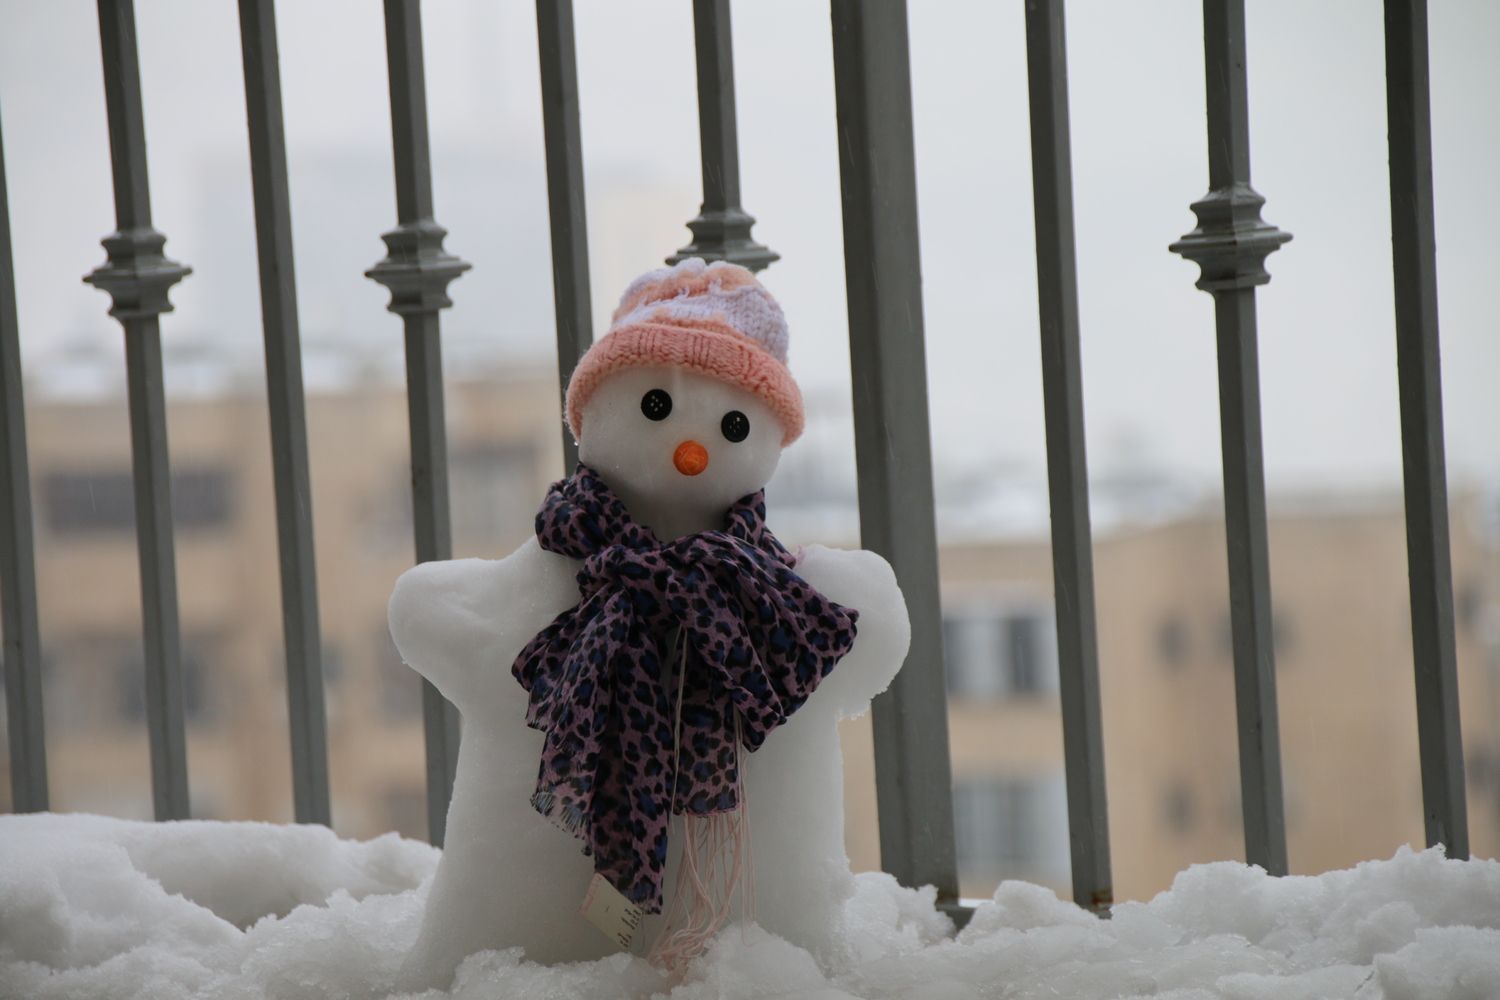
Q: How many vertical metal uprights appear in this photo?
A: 10